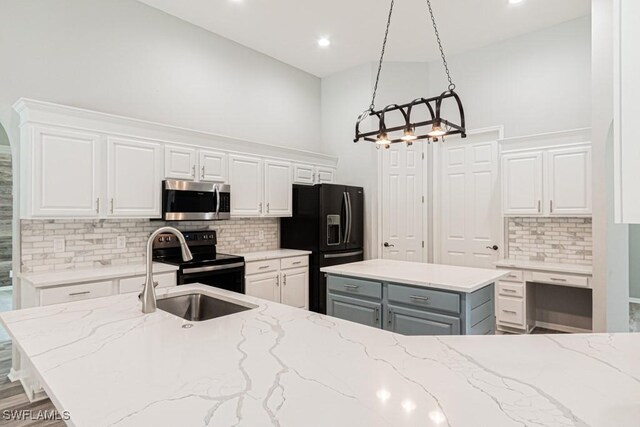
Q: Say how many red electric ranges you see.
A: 0